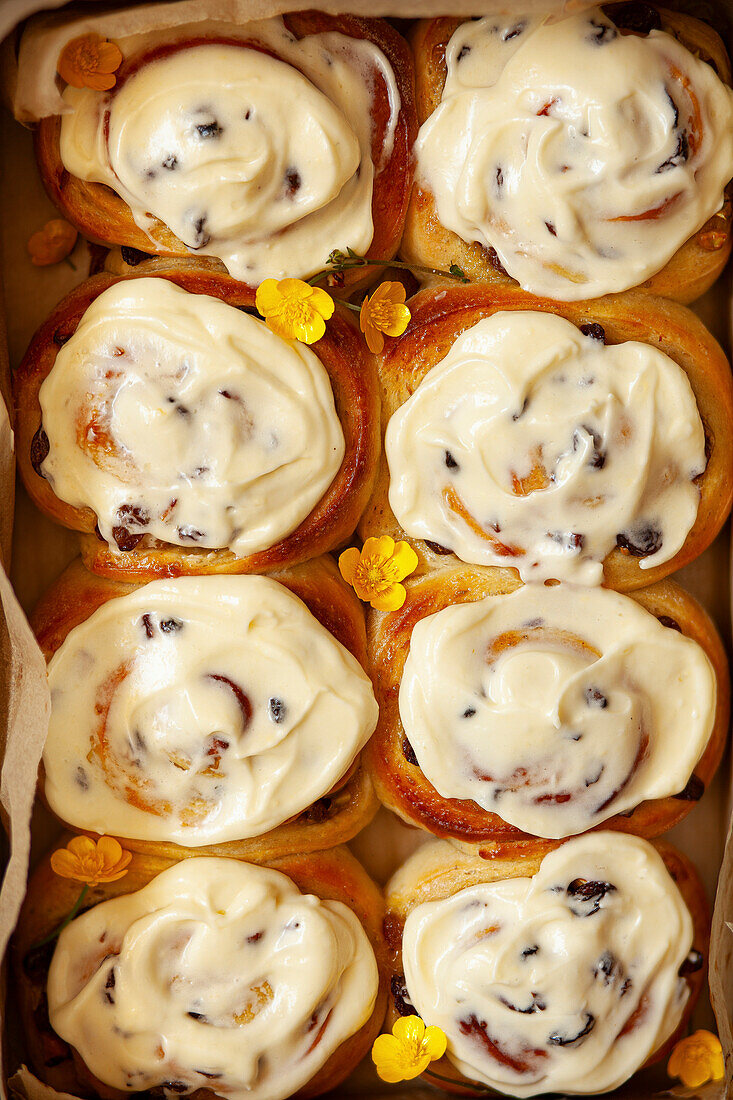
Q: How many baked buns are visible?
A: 8